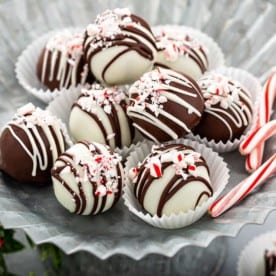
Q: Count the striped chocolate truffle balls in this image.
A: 9